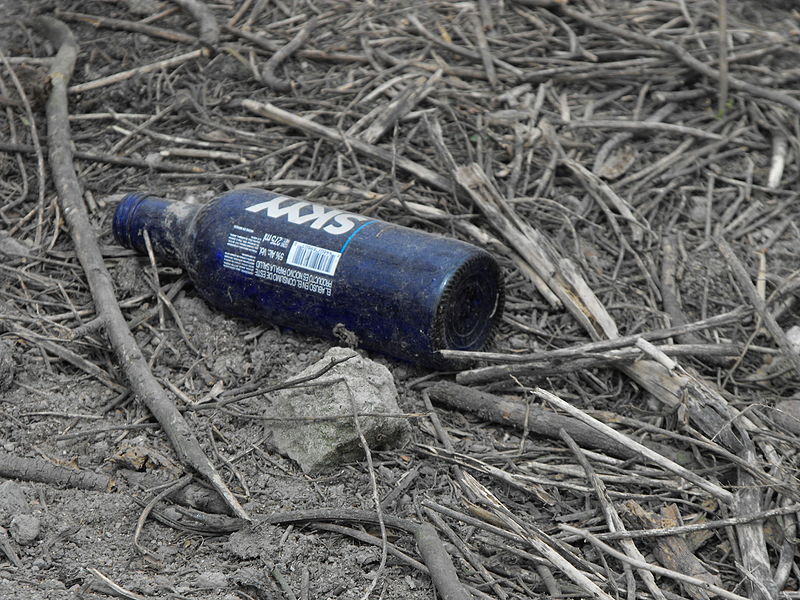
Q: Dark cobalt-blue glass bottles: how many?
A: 1